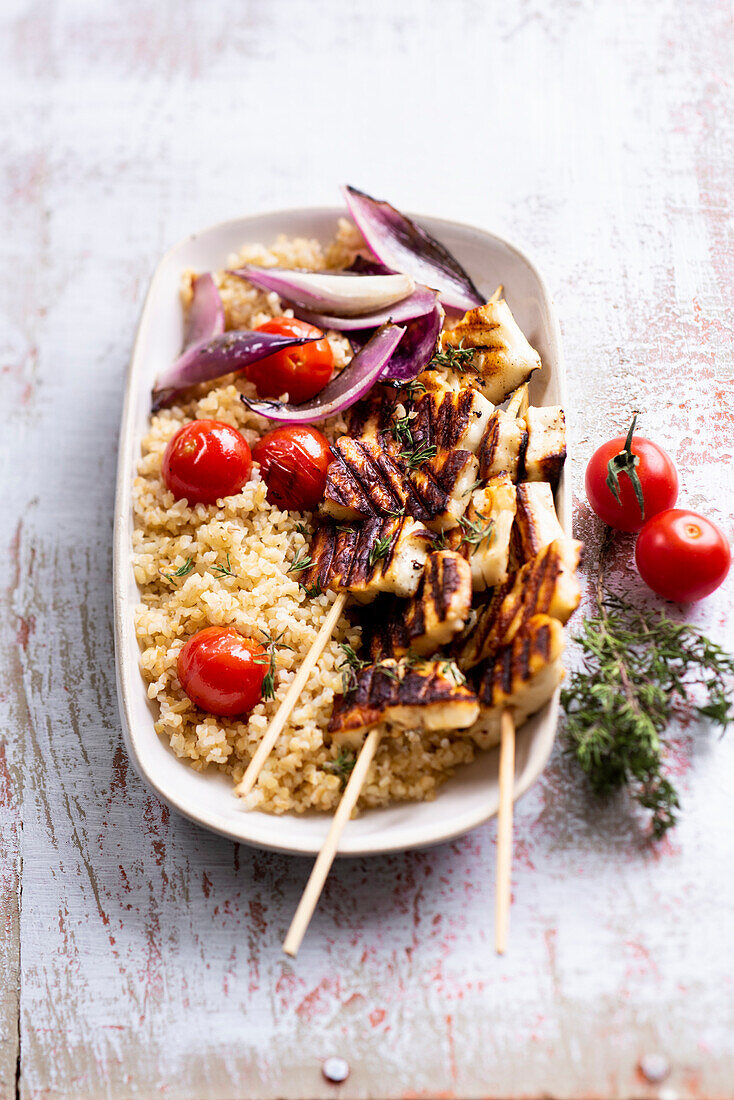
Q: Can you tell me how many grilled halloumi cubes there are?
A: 12